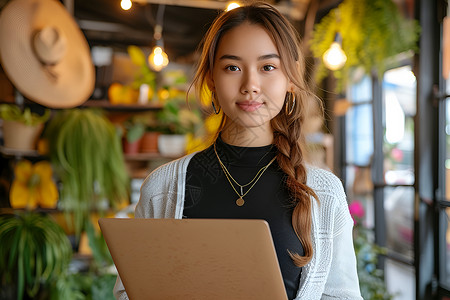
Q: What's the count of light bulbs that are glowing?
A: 4